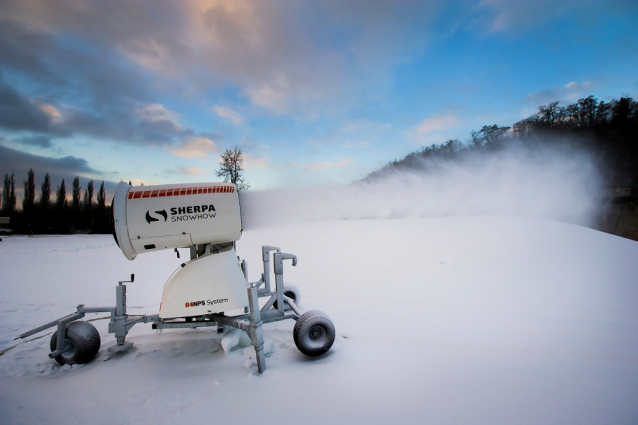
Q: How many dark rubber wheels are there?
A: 3